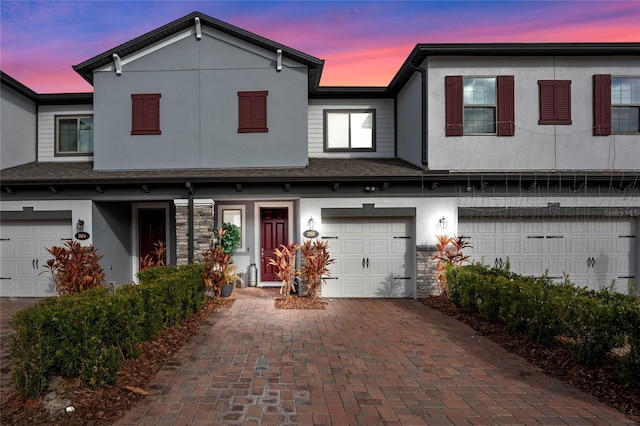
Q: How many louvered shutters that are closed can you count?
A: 3